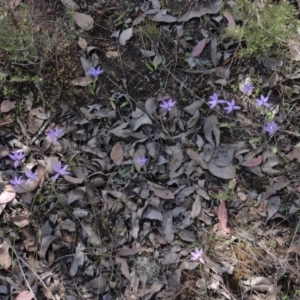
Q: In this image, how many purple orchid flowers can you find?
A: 14